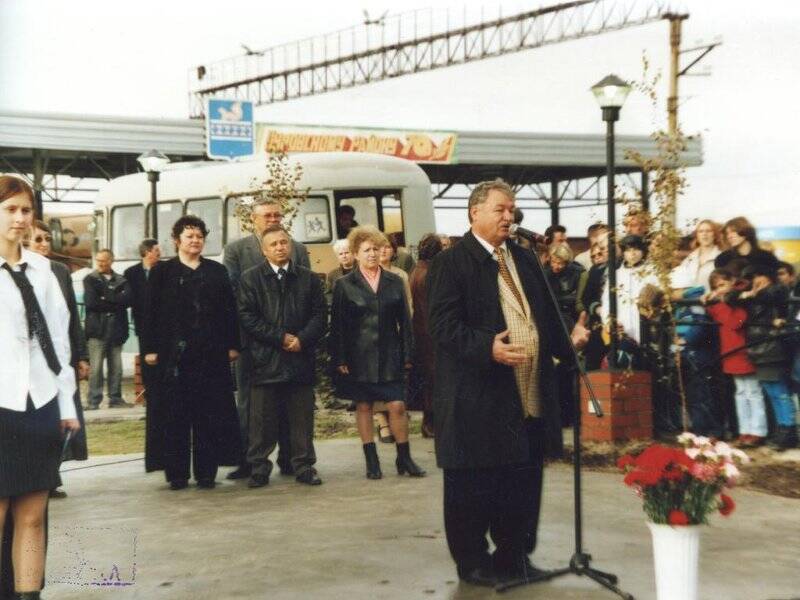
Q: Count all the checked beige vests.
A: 1